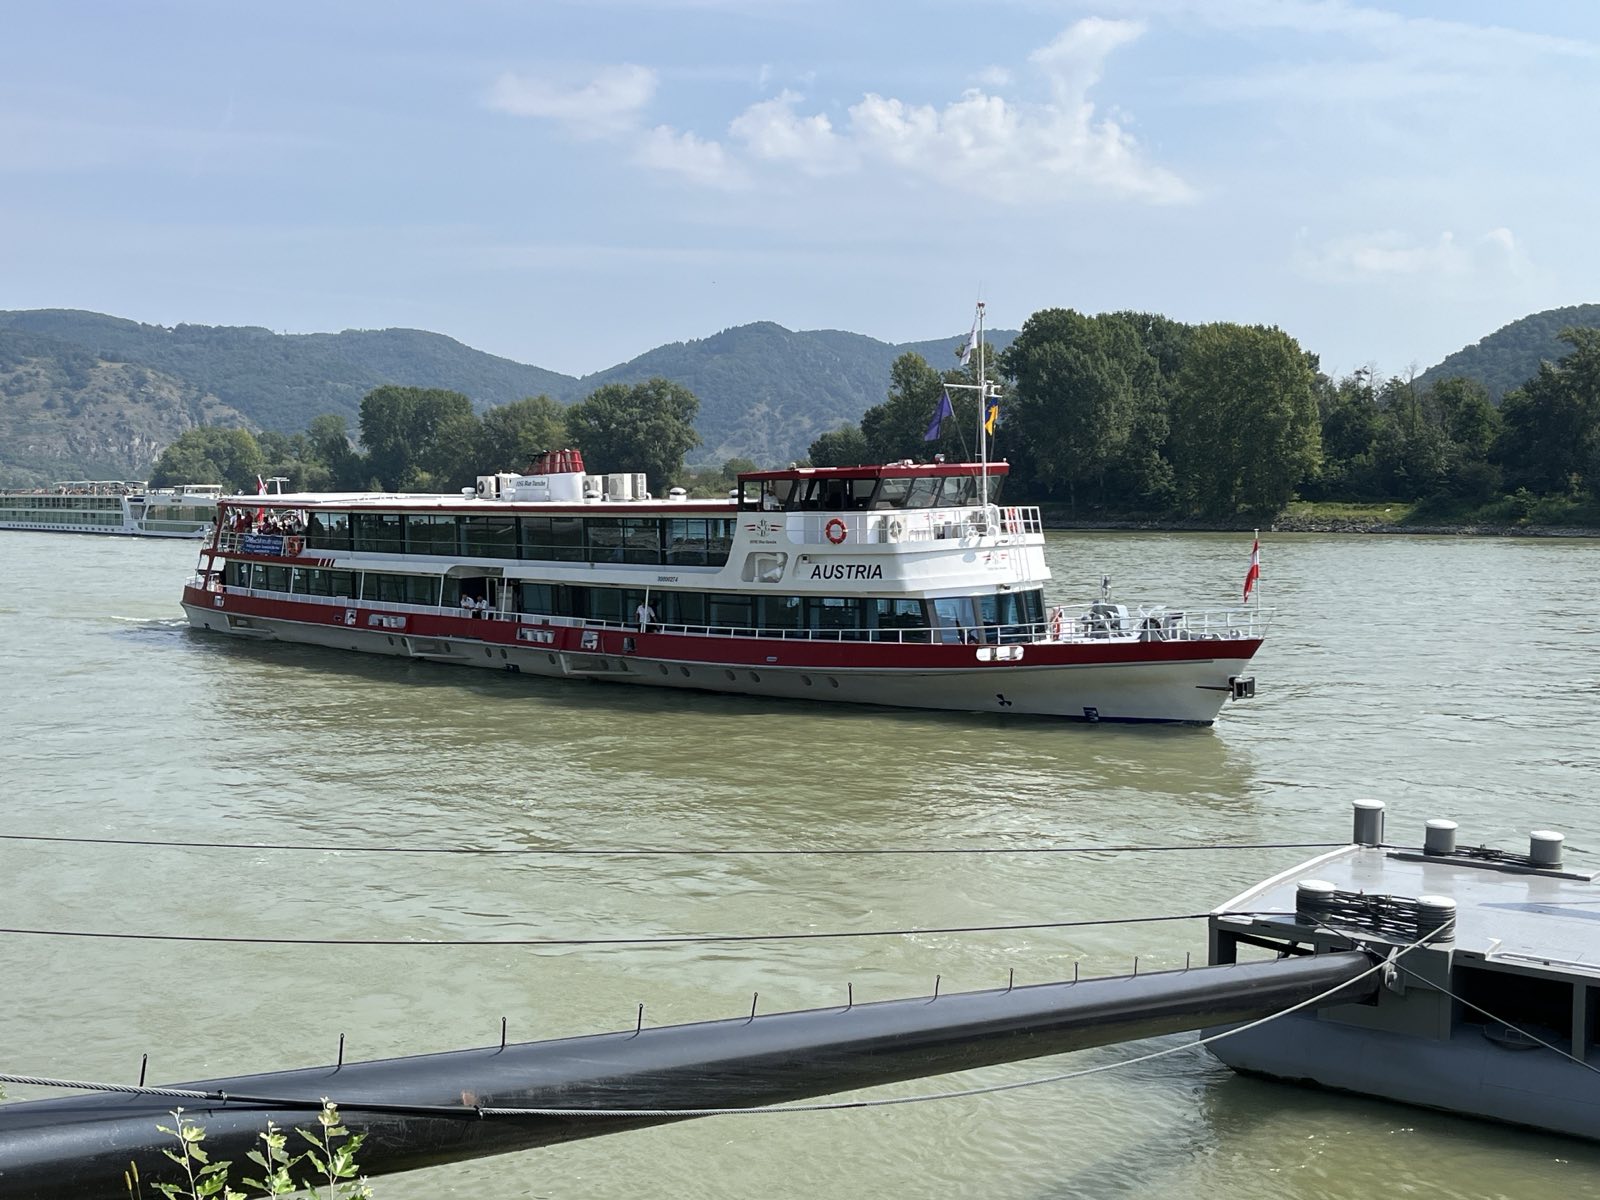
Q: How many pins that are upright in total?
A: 11